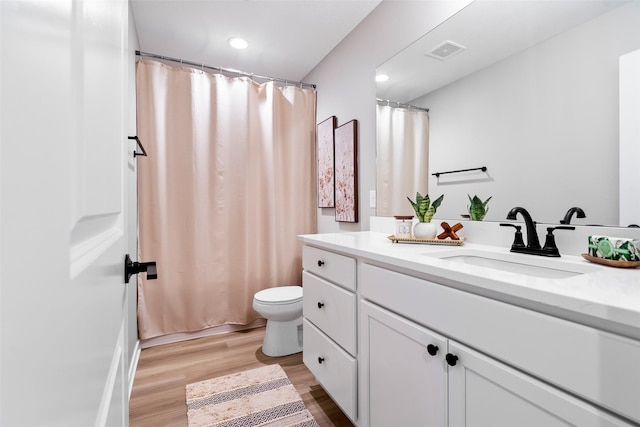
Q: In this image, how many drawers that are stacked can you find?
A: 3